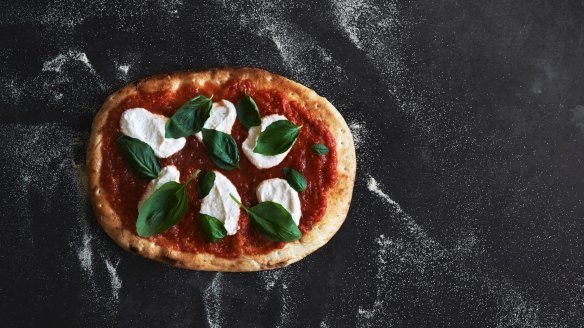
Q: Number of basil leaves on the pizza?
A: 11